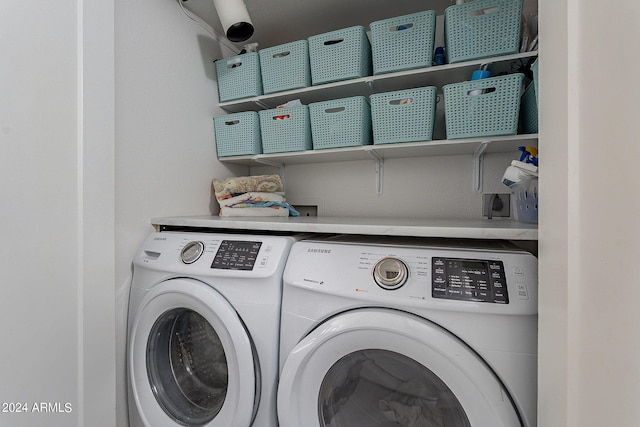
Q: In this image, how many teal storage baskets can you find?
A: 11